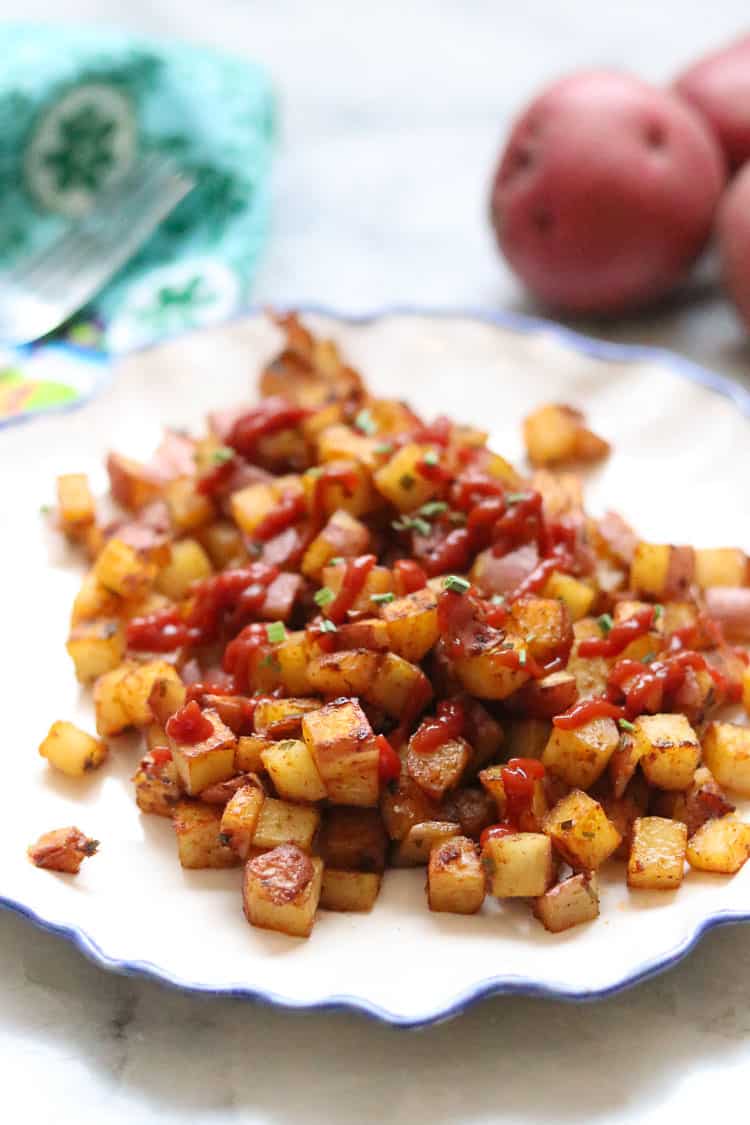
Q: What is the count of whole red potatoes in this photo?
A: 3